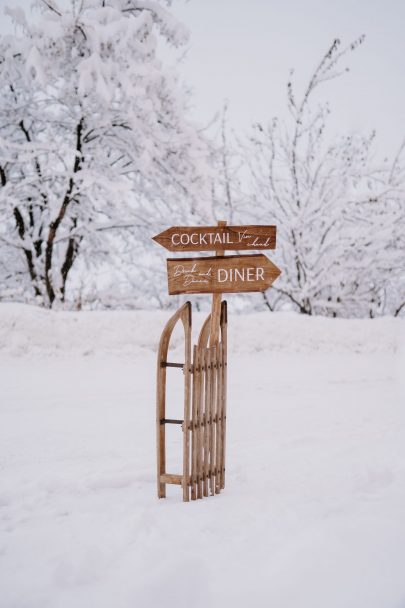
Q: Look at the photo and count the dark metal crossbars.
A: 2